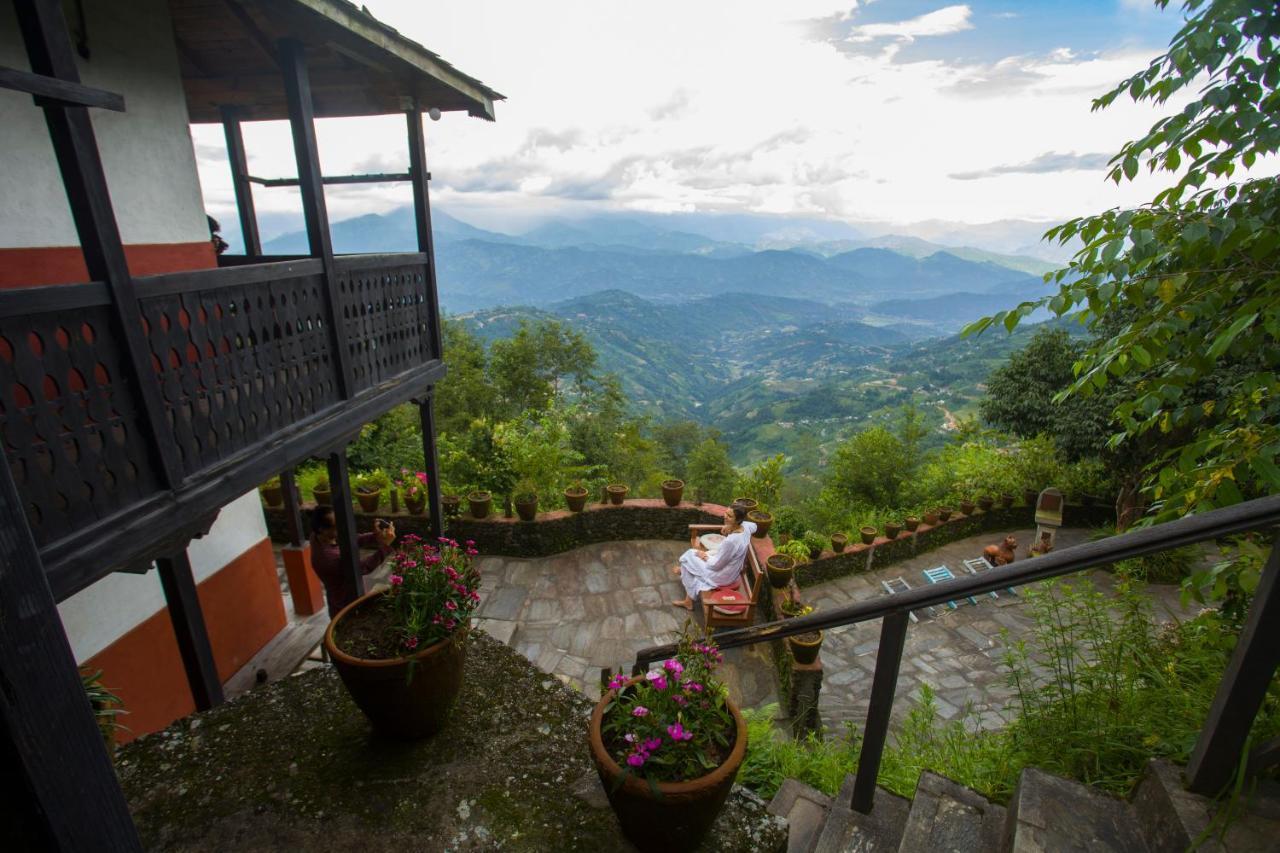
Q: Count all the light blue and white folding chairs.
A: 3